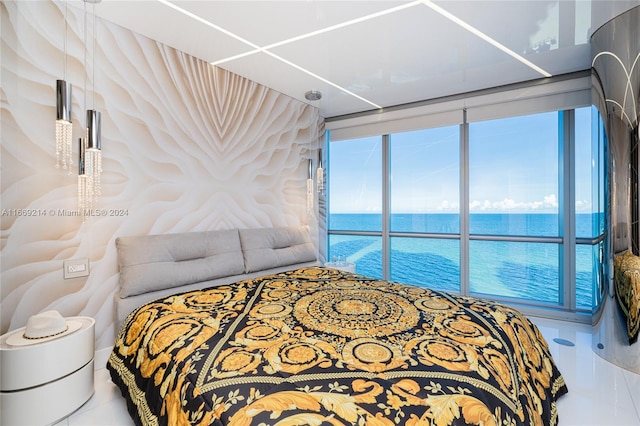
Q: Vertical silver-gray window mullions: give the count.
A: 3